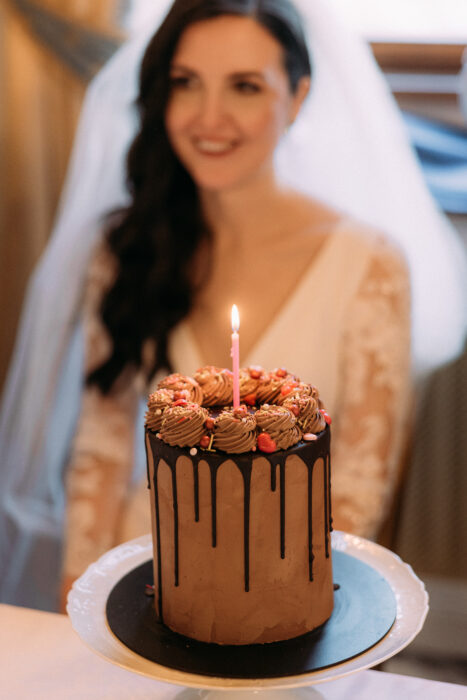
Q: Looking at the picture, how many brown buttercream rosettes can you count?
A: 10